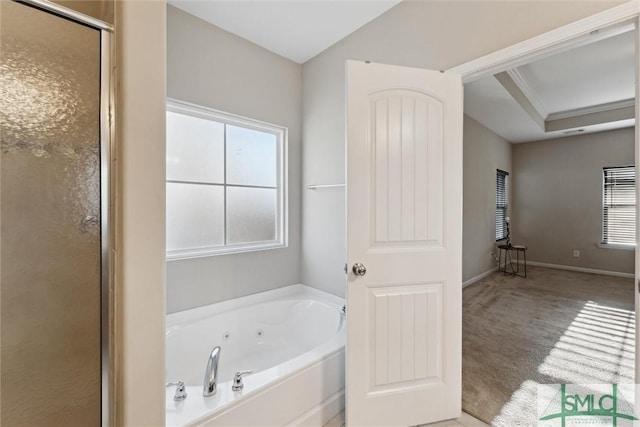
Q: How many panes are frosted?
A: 4